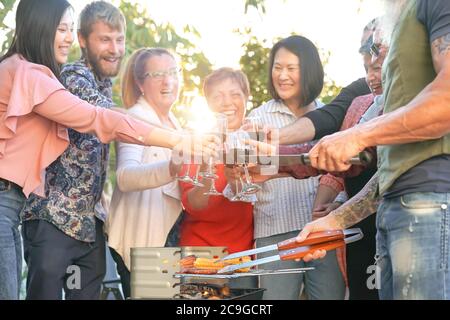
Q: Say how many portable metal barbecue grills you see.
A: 1